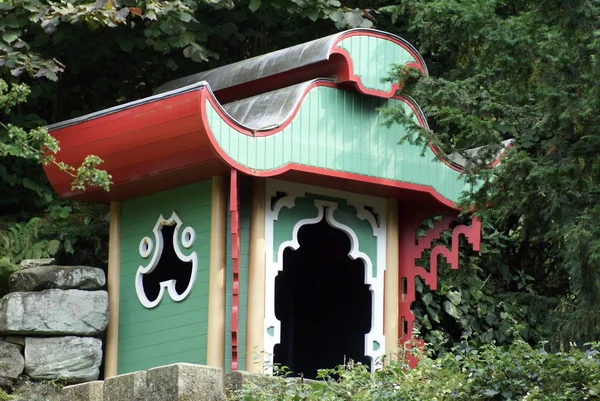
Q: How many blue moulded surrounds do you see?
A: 0